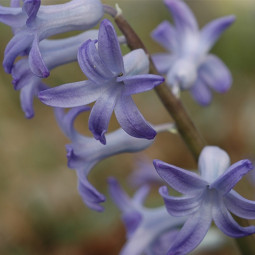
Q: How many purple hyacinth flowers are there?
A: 7